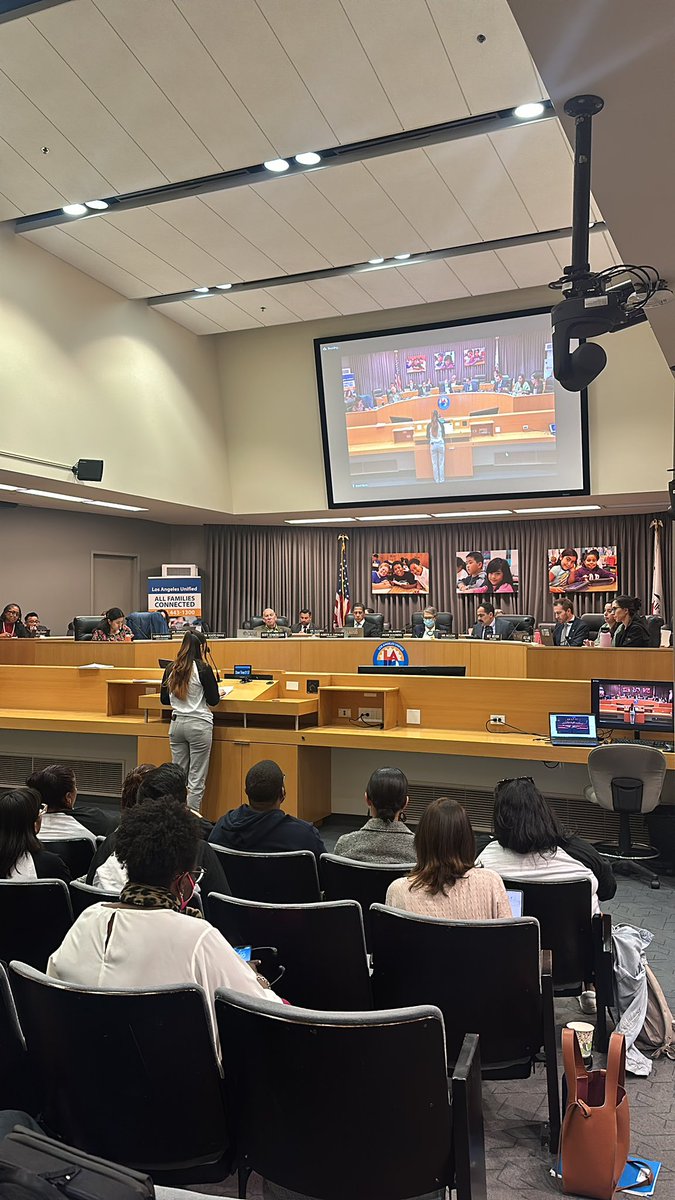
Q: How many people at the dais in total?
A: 11